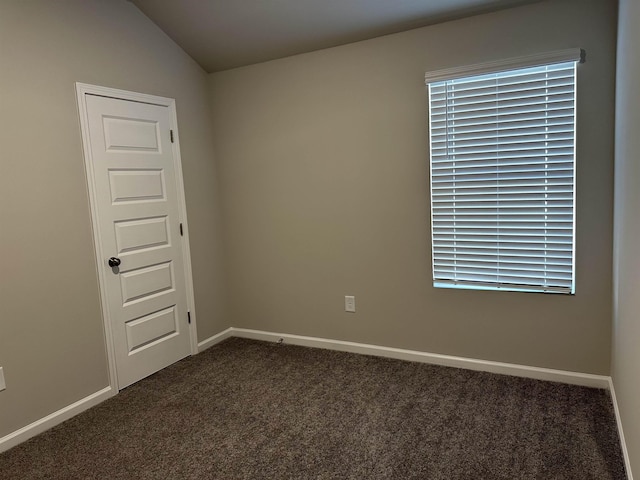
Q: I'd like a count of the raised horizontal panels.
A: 5